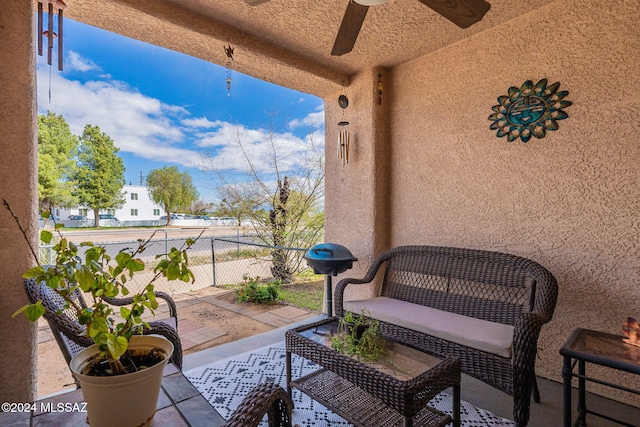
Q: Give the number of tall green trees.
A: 3